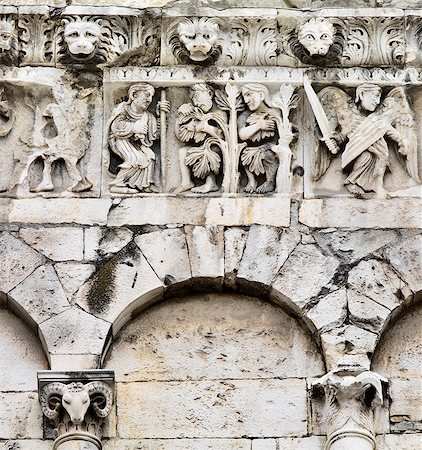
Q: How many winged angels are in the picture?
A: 1